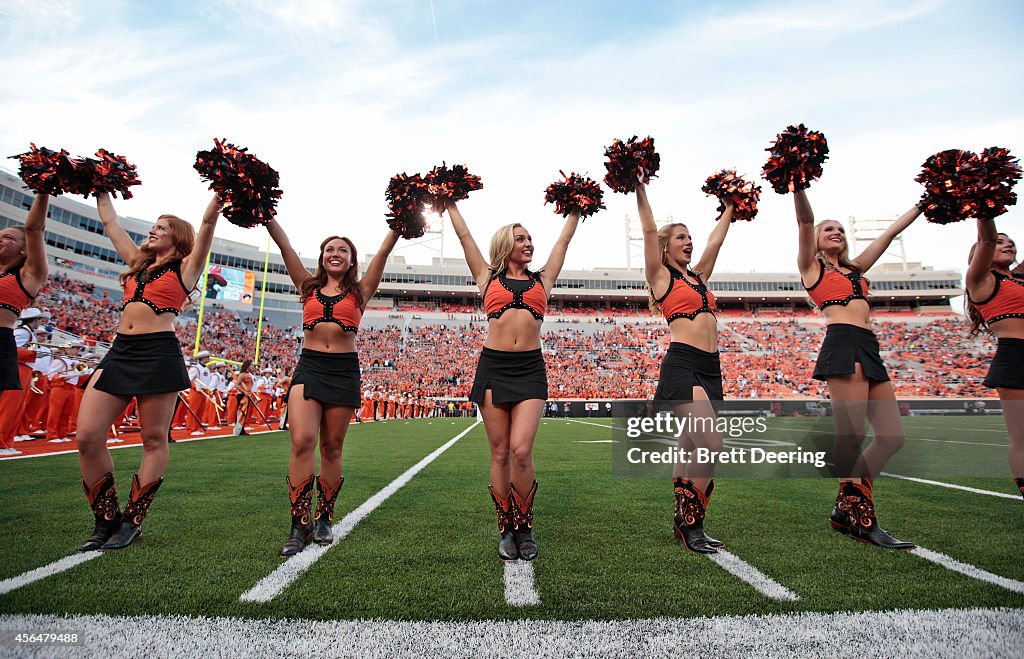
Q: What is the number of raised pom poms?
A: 12